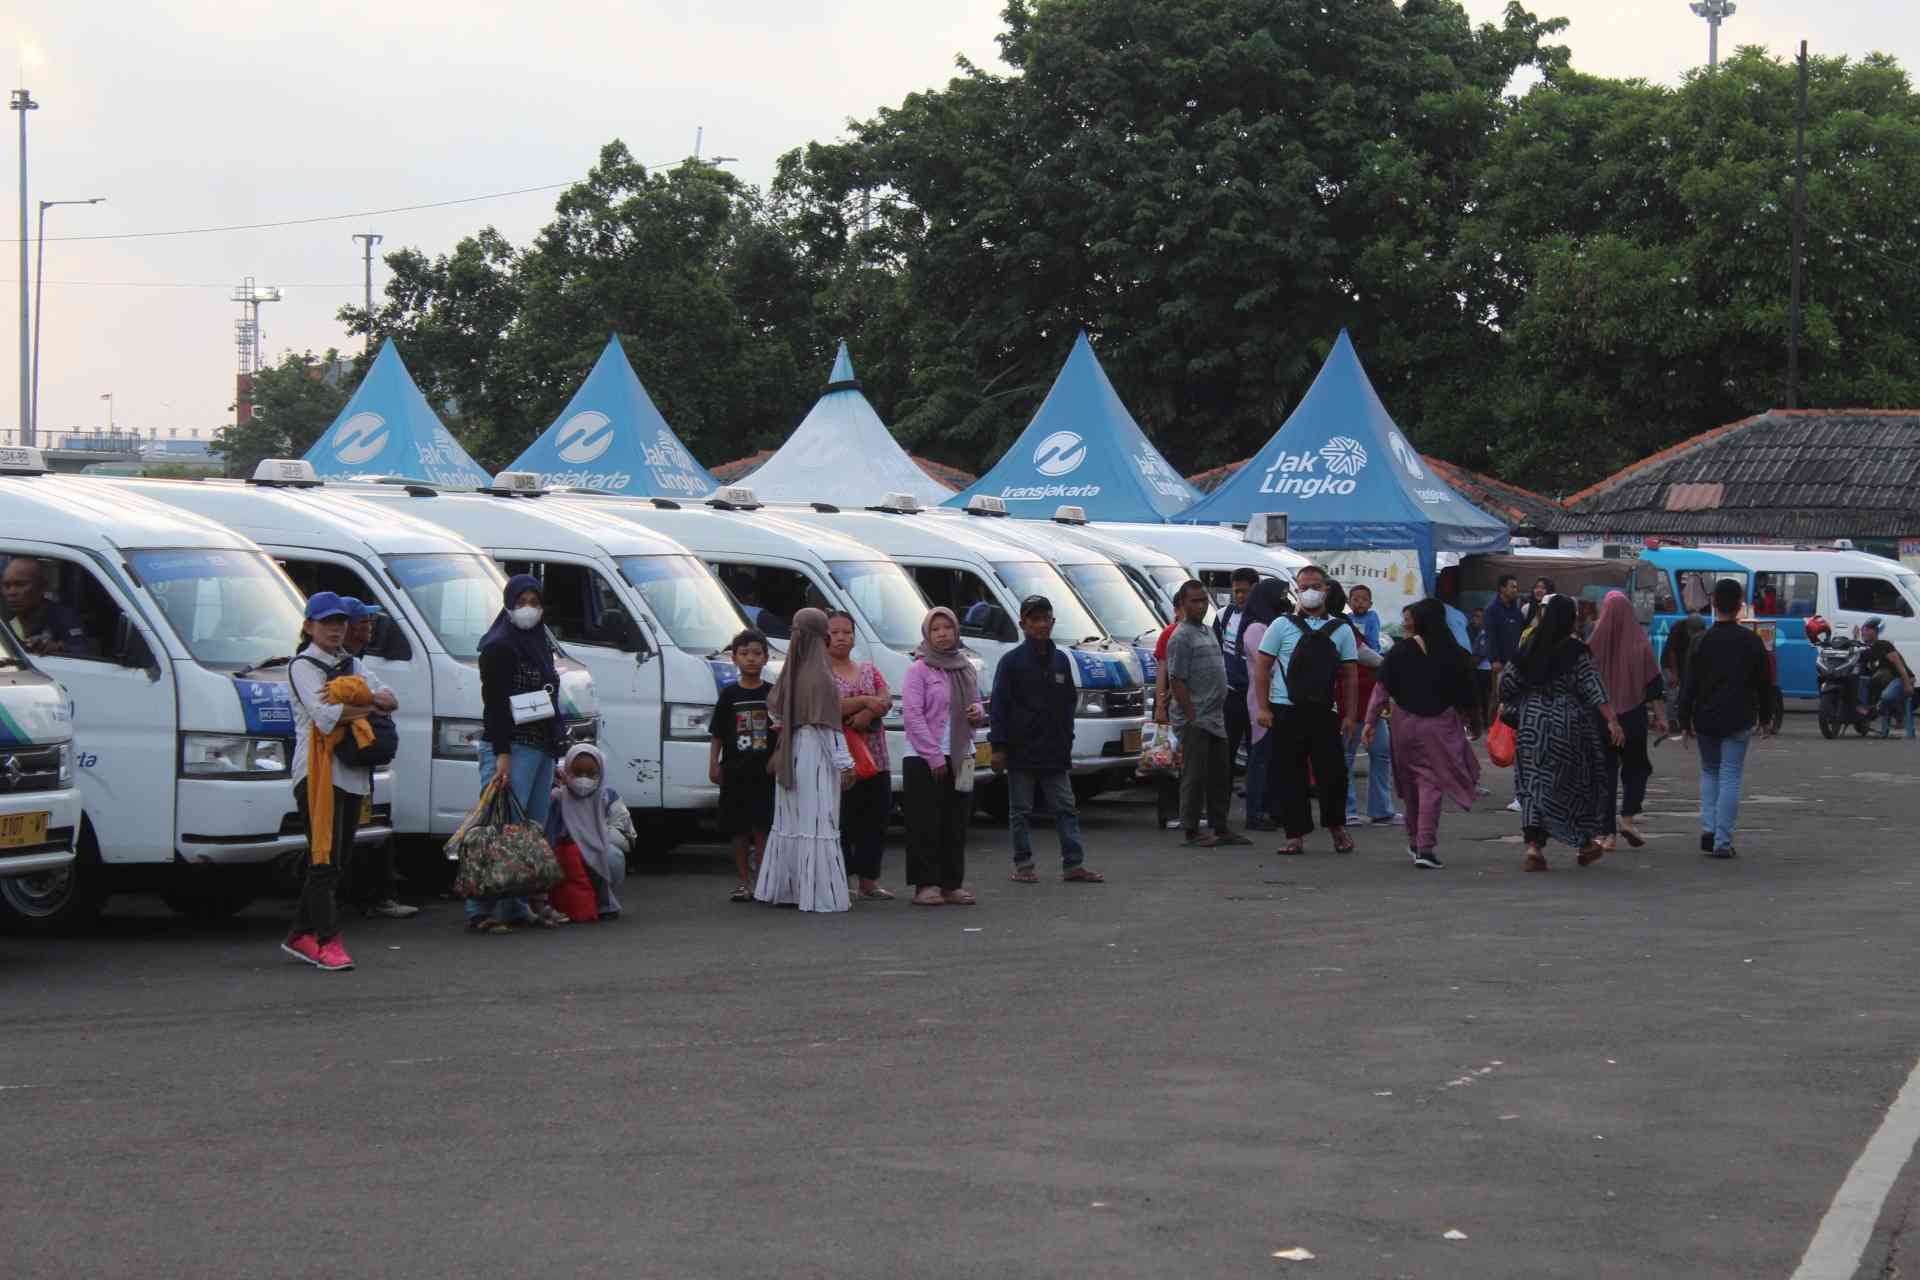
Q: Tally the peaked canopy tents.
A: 5